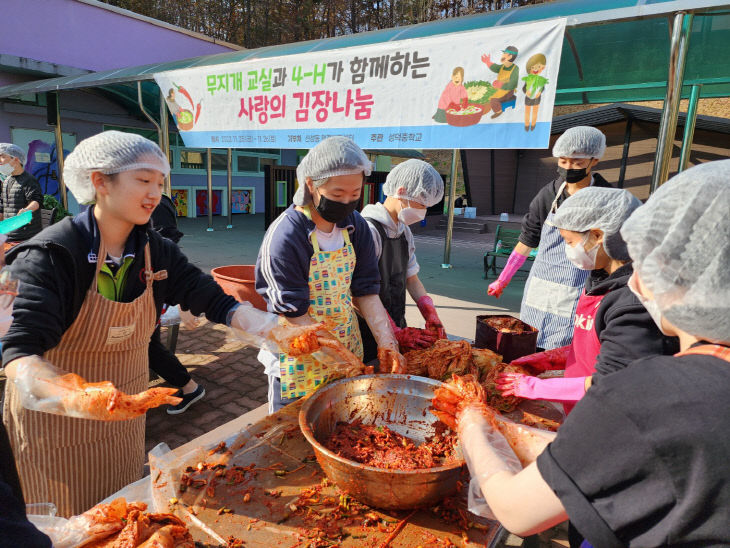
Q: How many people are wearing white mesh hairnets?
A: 7